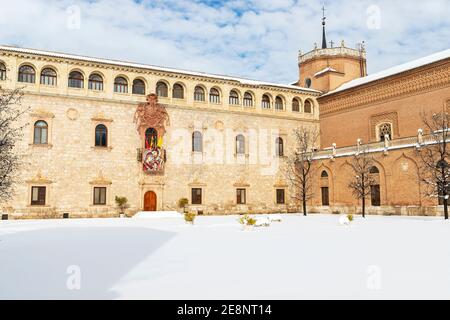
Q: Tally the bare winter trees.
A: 4